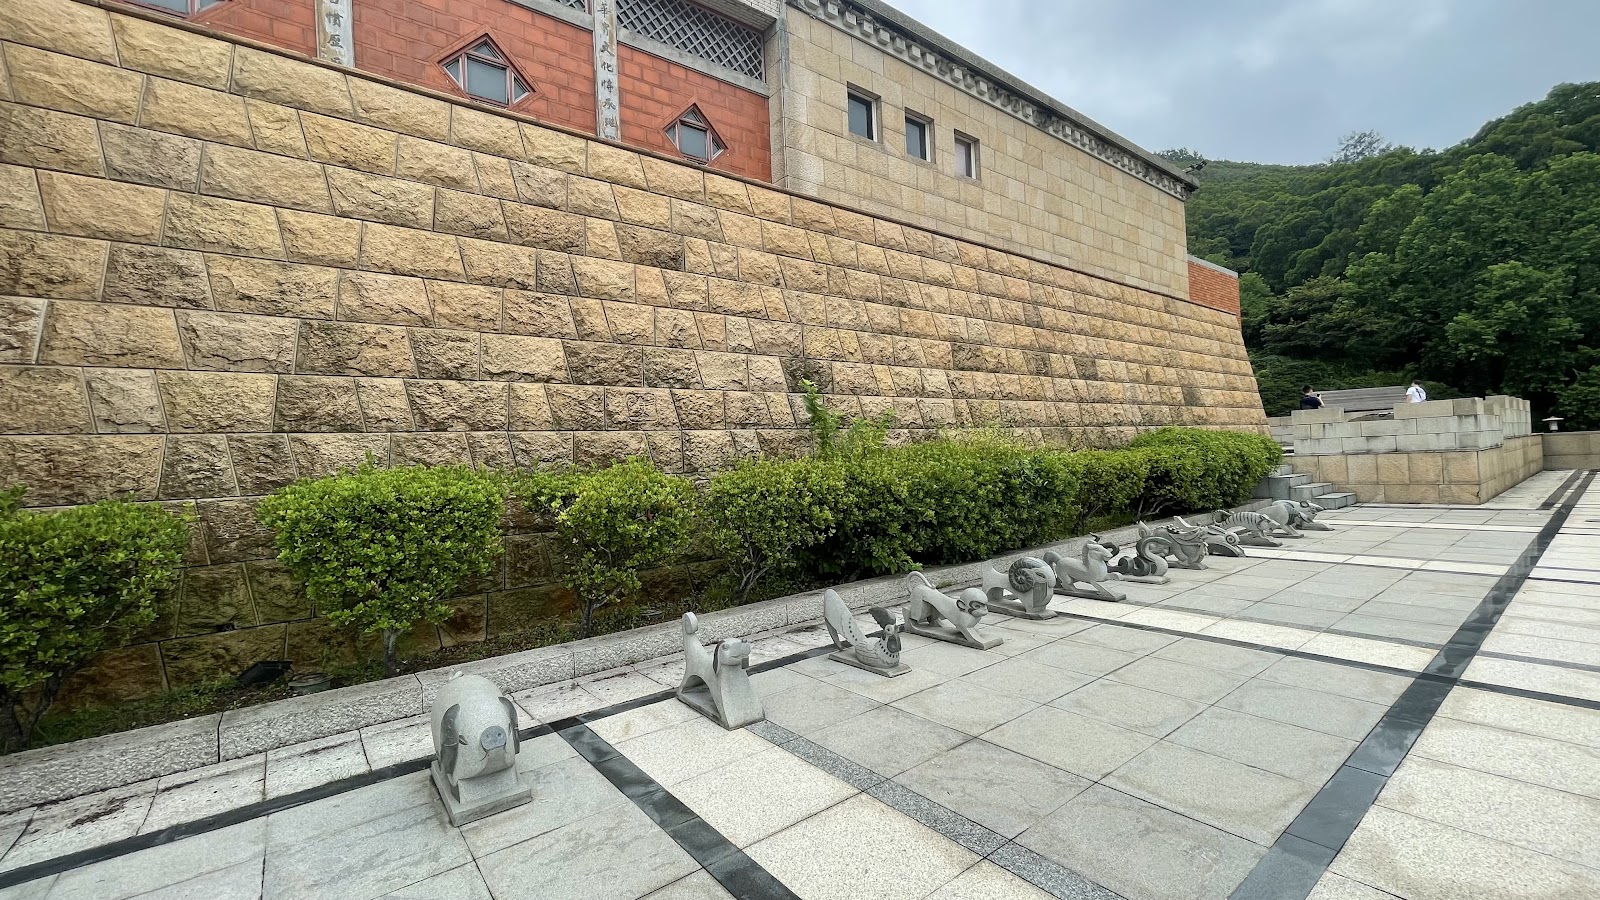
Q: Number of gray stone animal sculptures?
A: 12